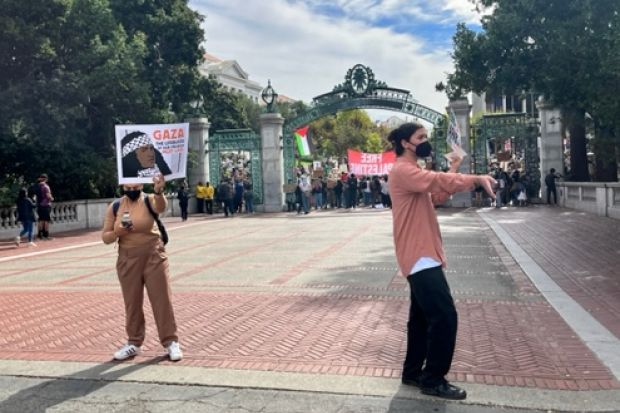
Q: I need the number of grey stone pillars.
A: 4